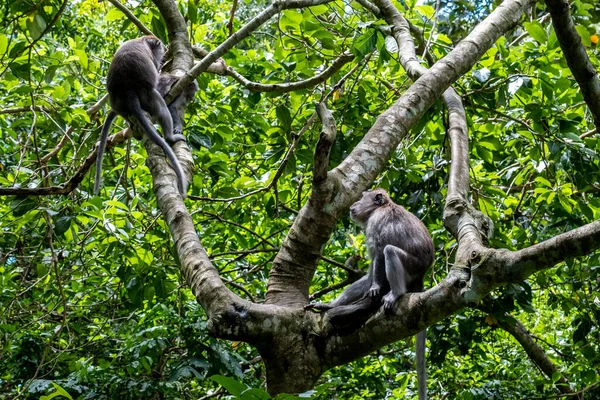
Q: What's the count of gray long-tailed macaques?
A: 3